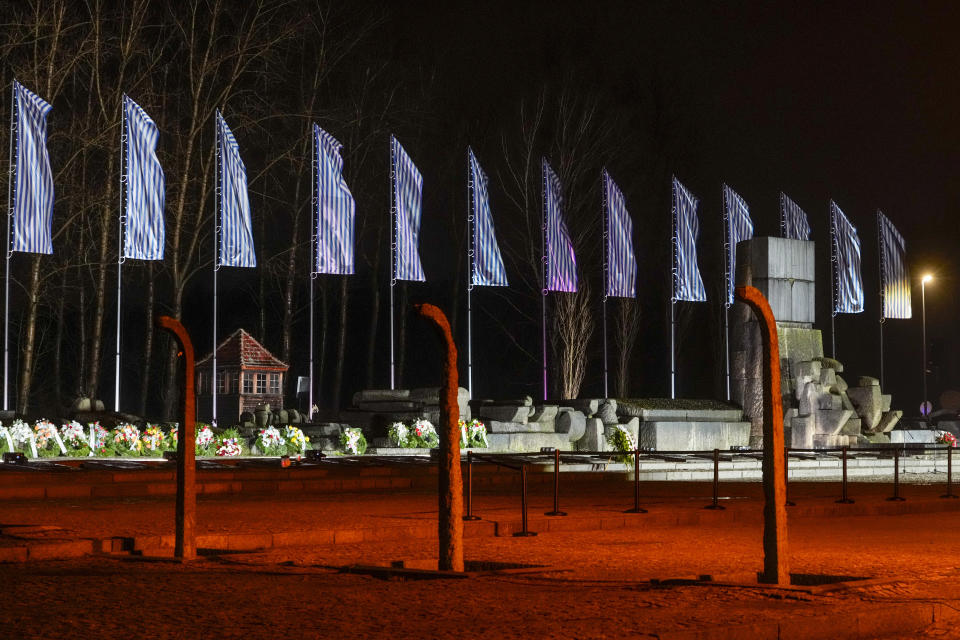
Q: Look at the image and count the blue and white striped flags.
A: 13